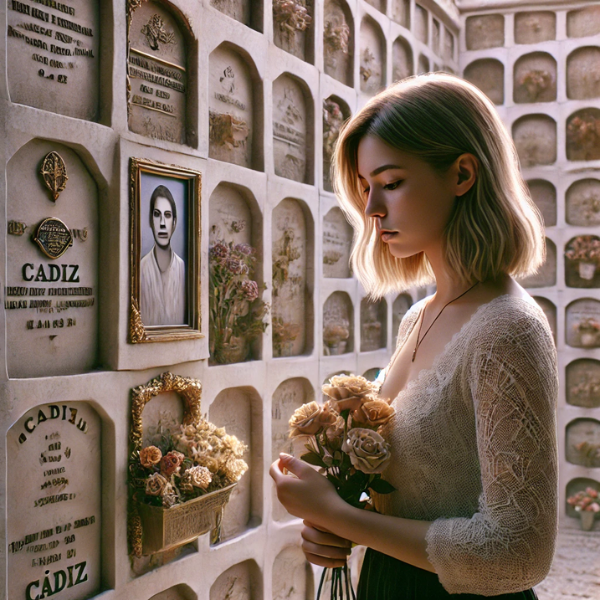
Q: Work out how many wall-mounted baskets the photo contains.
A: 1